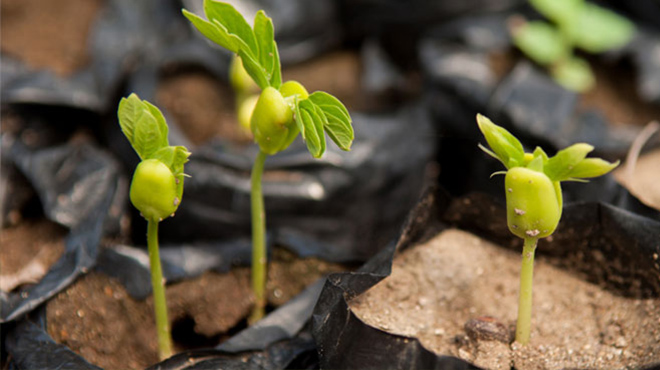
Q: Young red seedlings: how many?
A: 0